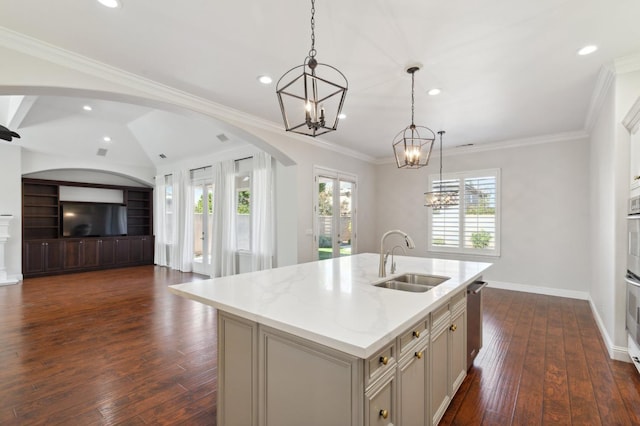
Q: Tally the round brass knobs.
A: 5